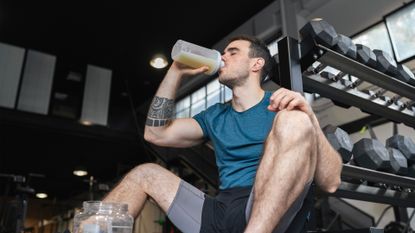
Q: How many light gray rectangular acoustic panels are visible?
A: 3